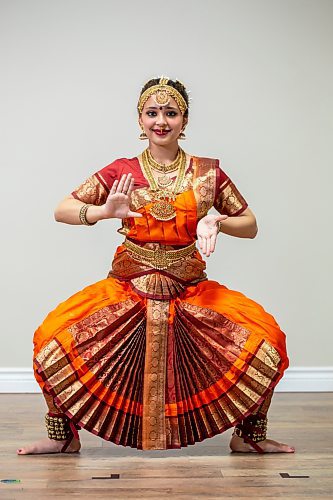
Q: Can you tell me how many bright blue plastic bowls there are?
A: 0